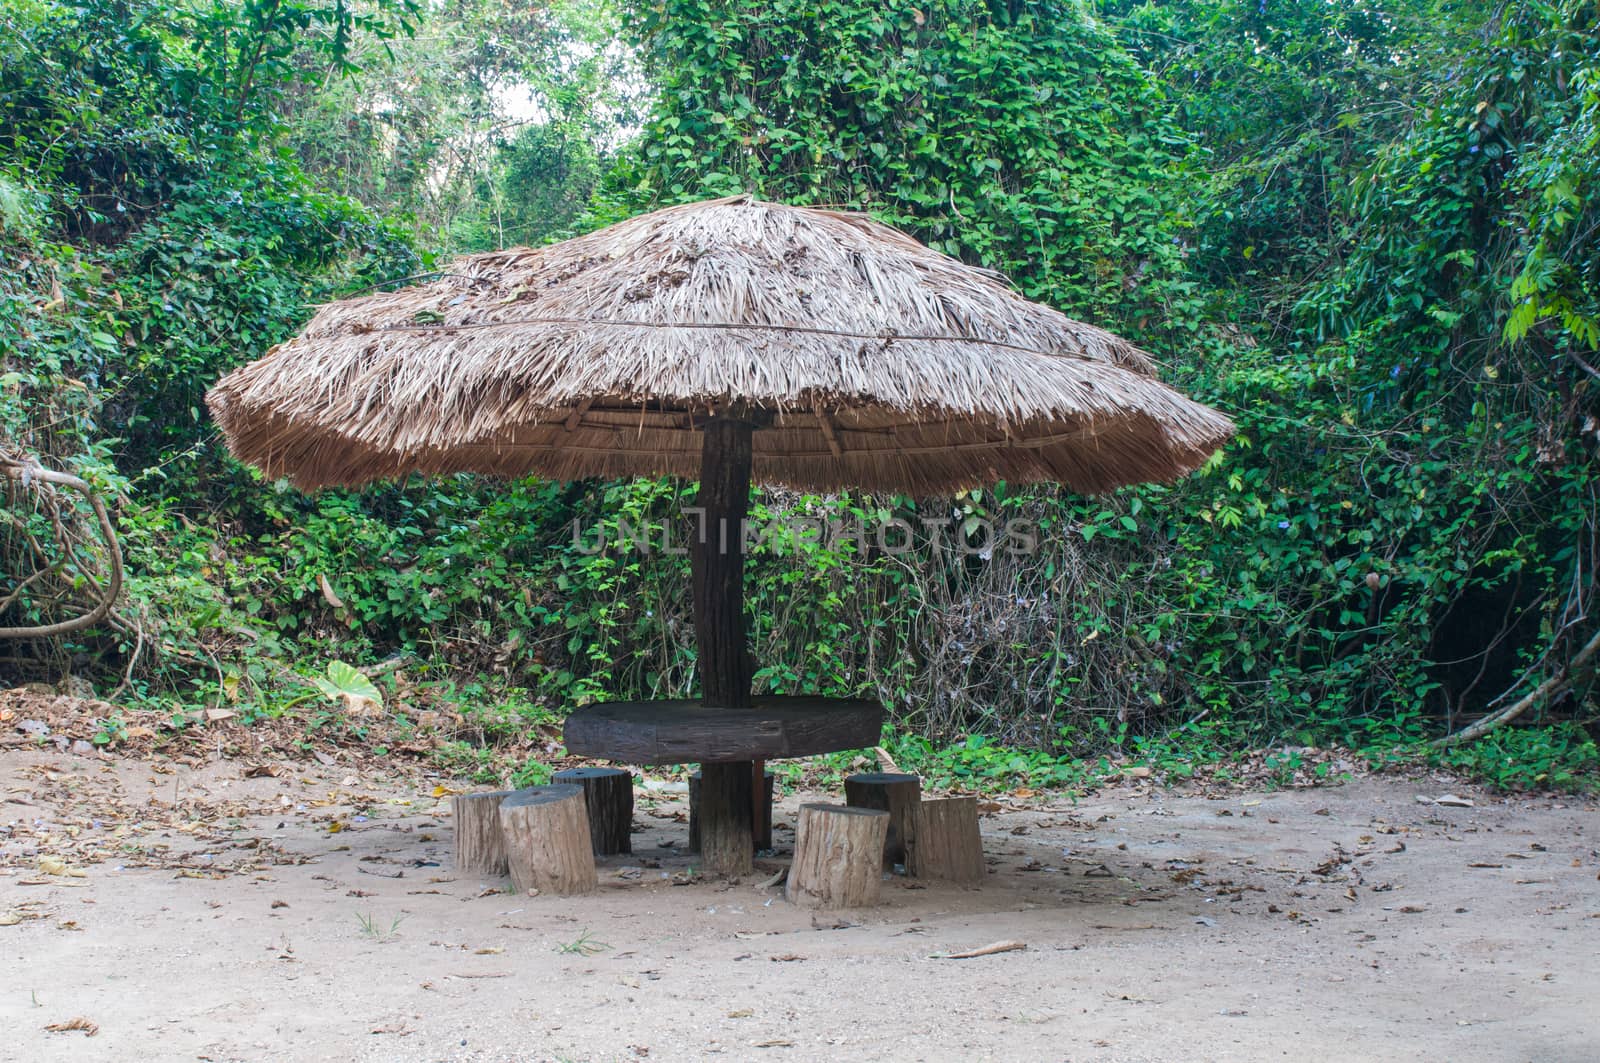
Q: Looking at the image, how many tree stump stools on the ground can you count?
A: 7